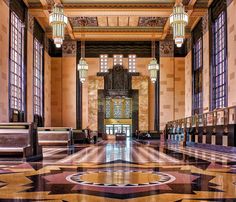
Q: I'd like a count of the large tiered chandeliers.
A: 4